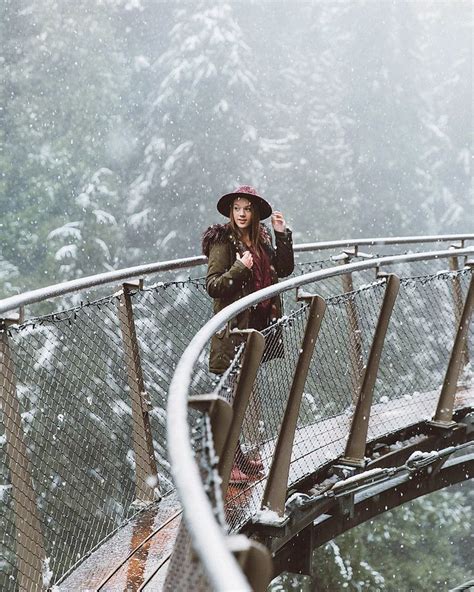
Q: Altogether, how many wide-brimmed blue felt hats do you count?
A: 0